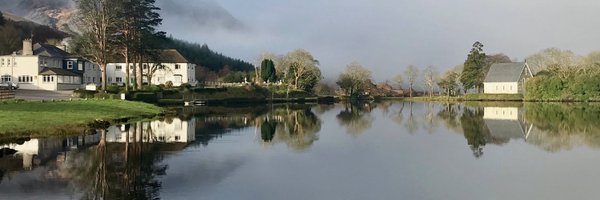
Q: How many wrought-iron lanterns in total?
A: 0